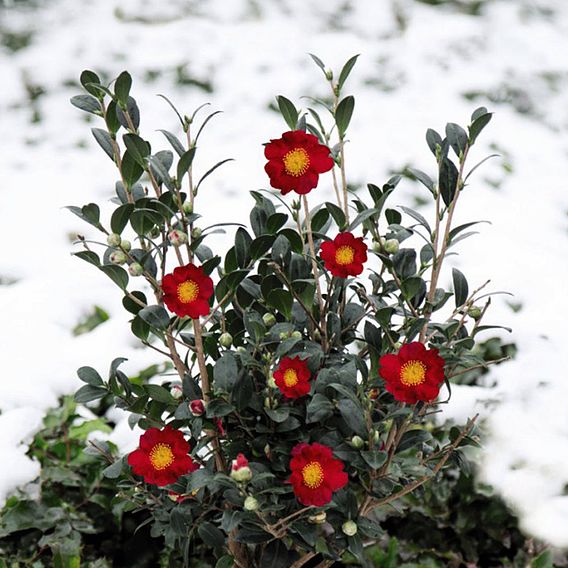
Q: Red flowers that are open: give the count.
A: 7